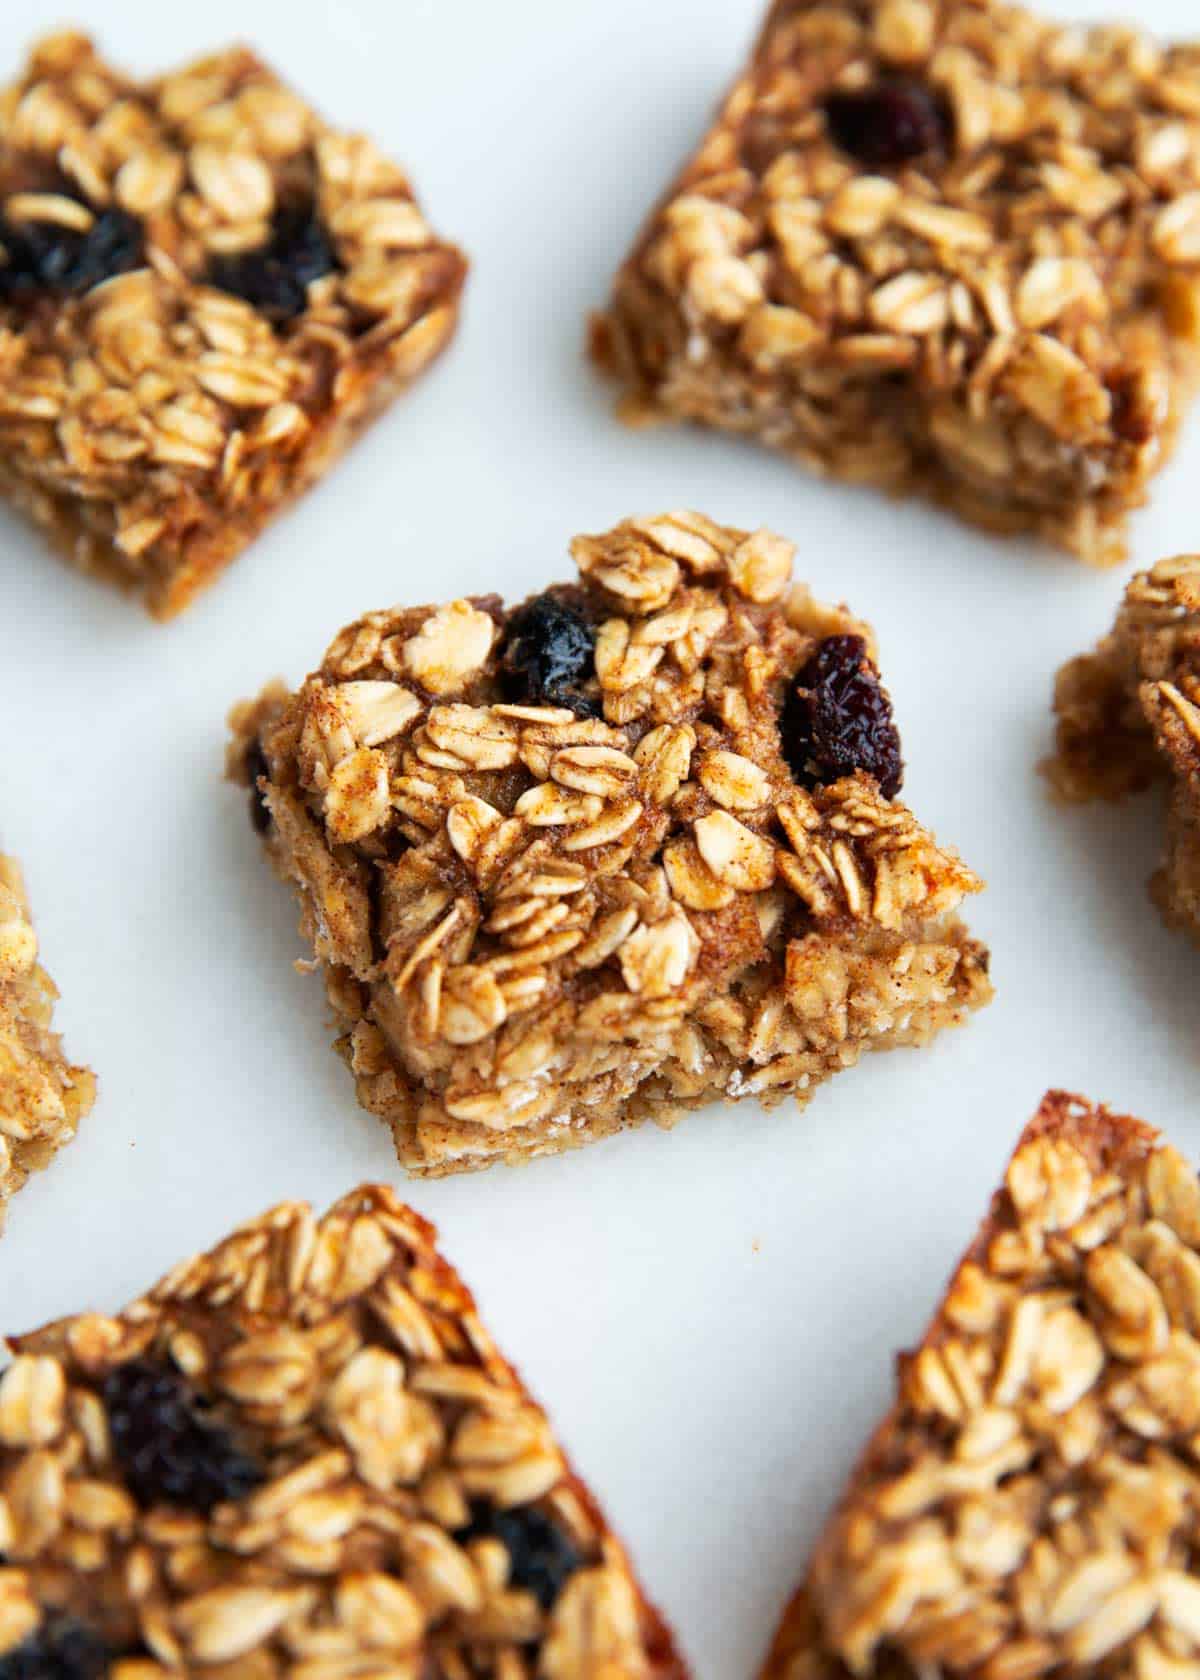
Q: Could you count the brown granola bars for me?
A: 7